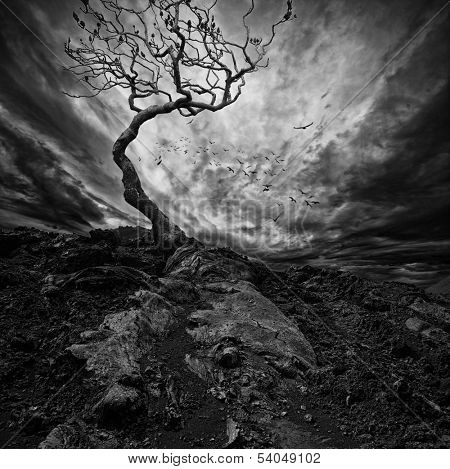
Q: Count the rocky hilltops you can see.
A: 1